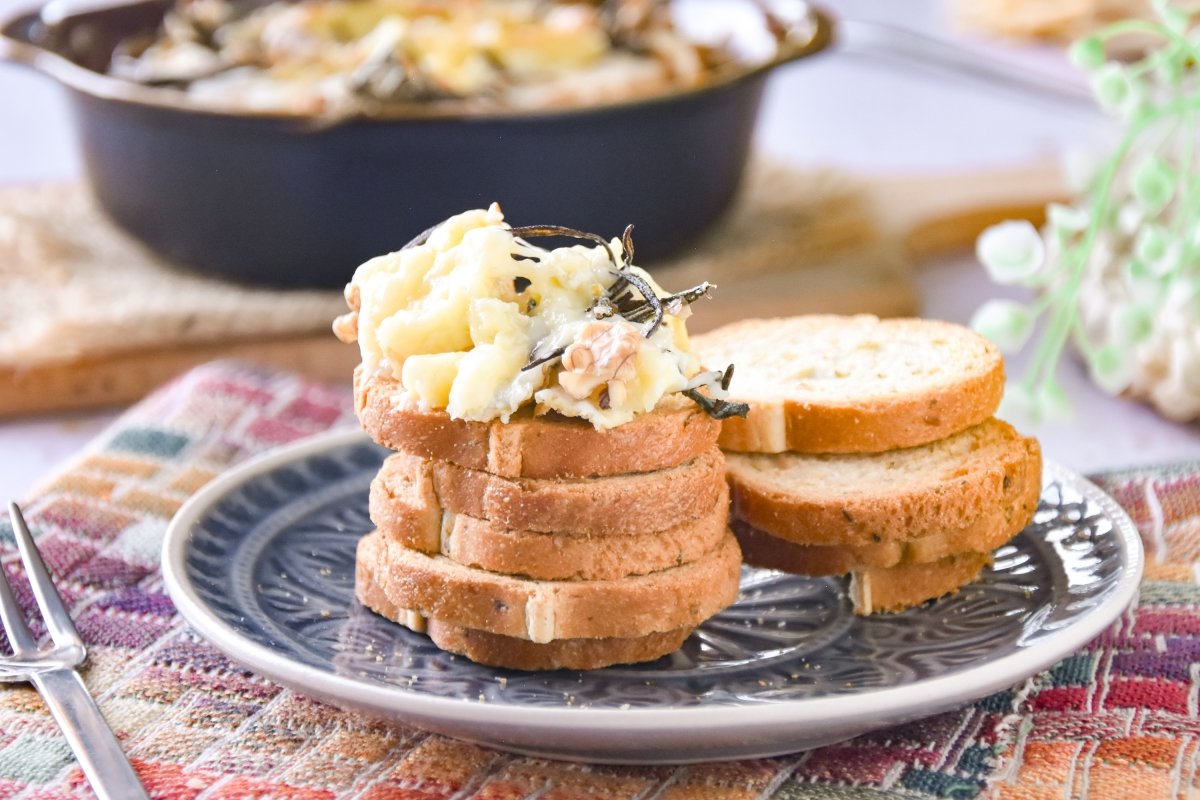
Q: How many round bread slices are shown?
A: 9